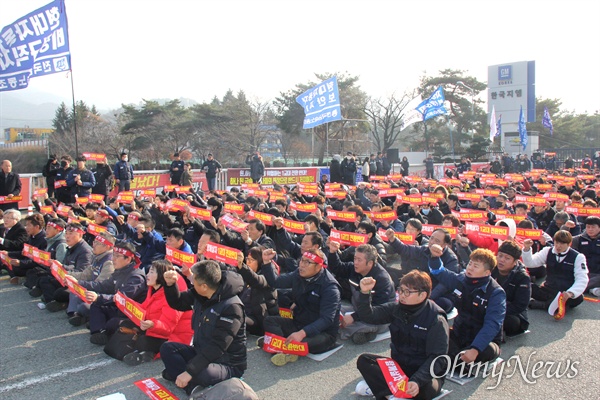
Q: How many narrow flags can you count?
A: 4